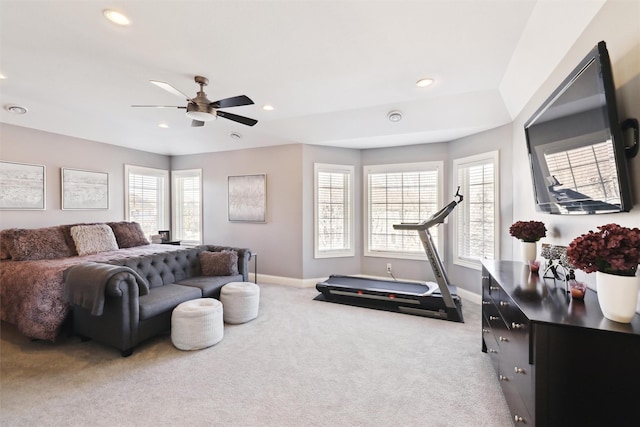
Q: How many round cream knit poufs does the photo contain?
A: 2